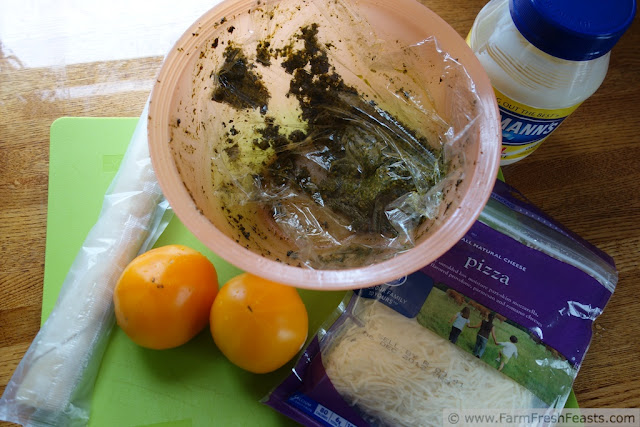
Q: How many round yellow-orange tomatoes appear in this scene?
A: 2